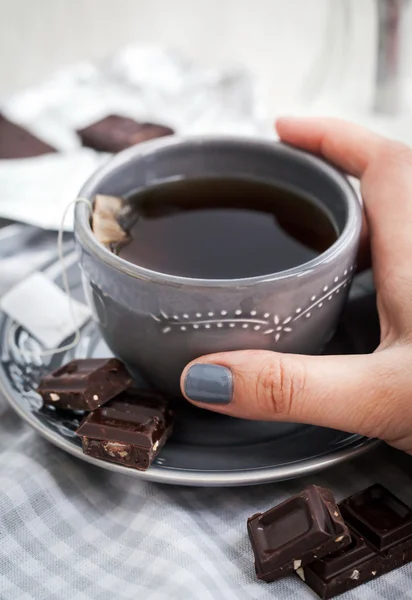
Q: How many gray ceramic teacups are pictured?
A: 1